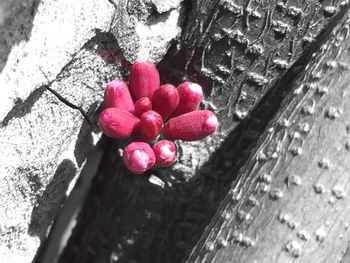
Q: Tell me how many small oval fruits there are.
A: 10